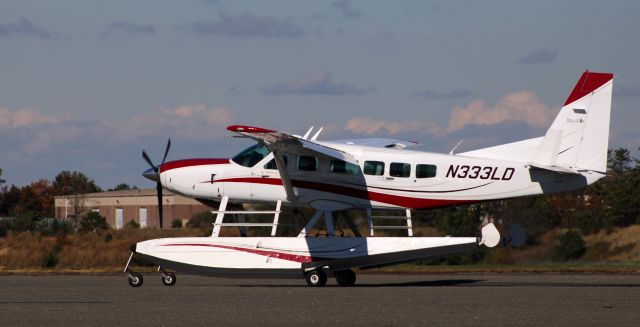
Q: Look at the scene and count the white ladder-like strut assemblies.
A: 2